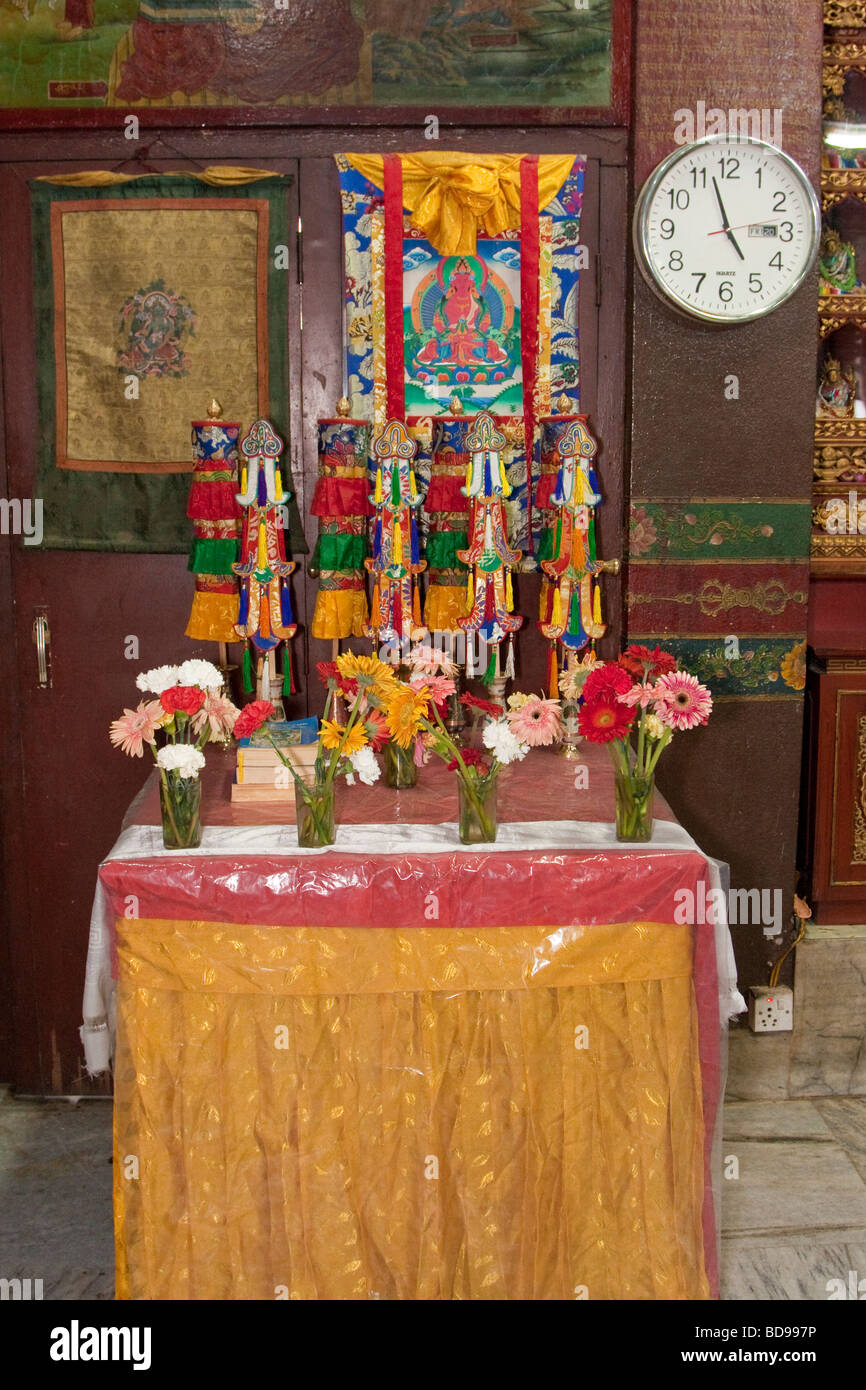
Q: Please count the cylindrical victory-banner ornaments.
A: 4